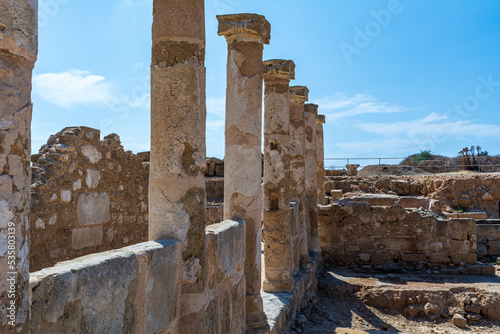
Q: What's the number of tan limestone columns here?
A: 7